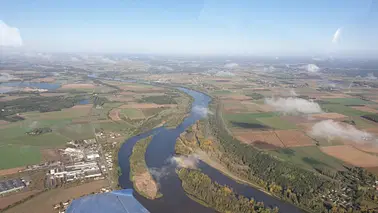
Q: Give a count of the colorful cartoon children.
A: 0